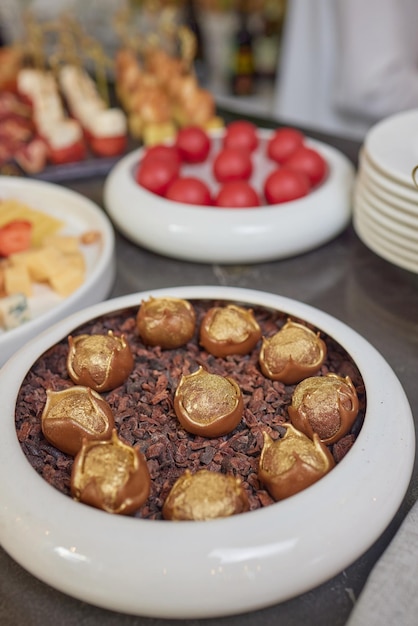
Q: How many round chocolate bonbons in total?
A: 10